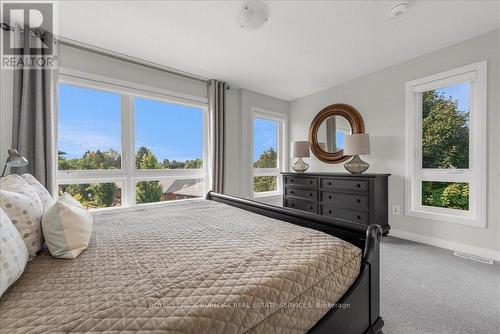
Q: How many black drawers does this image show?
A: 6